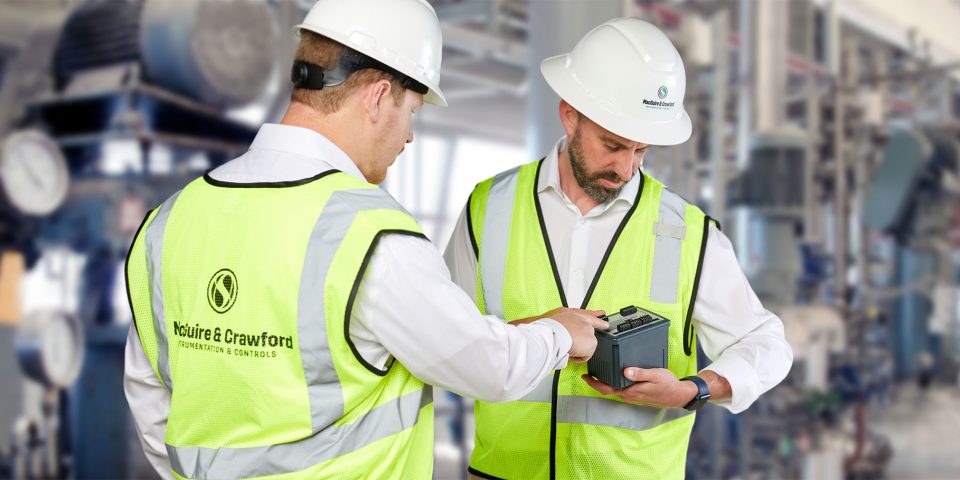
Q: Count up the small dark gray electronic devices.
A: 1